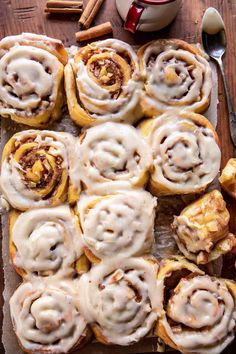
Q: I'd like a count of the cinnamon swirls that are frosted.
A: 11